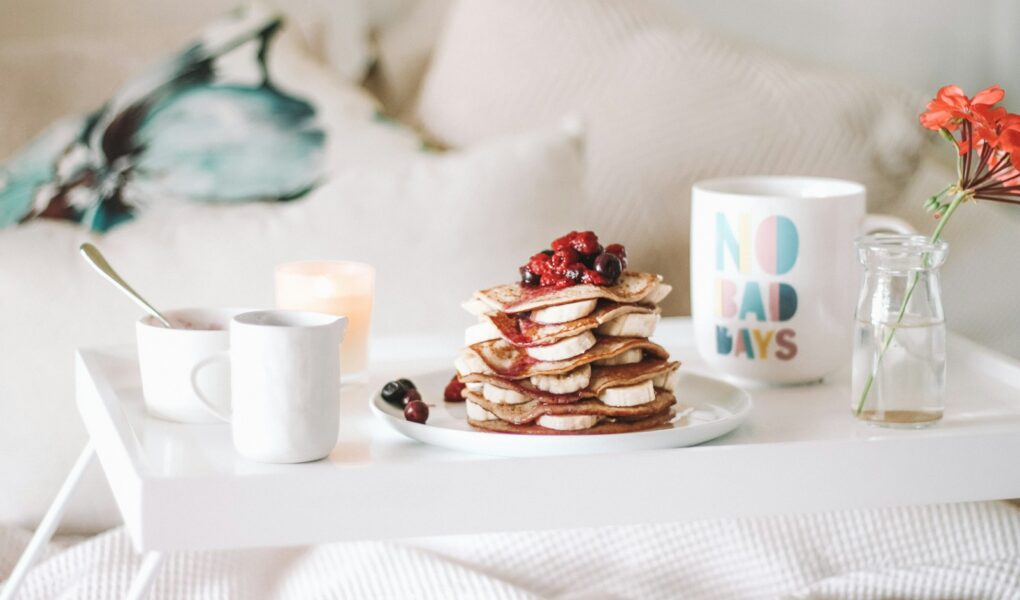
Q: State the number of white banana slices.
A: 15